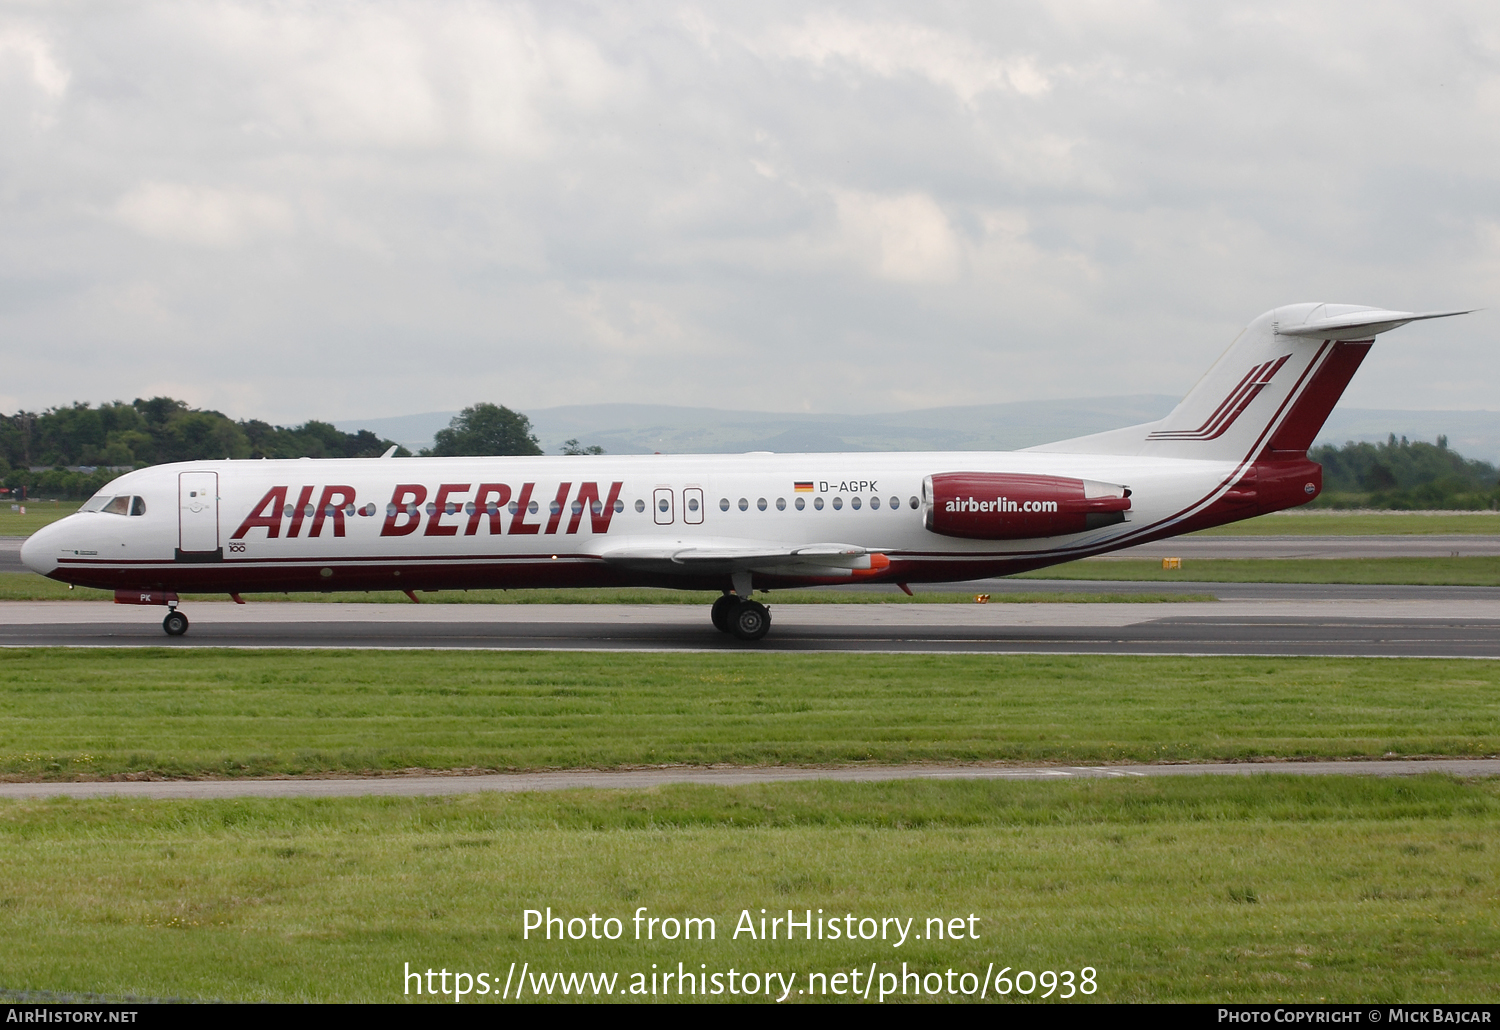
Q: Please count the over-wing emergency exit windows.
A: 2